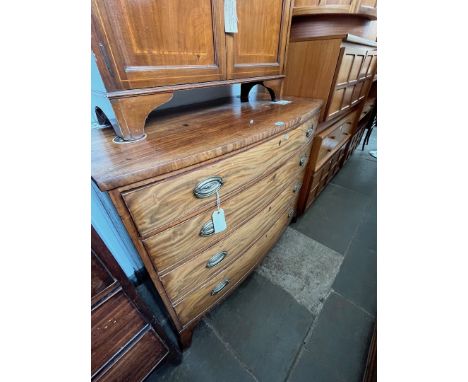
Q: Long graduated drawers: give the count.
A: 4